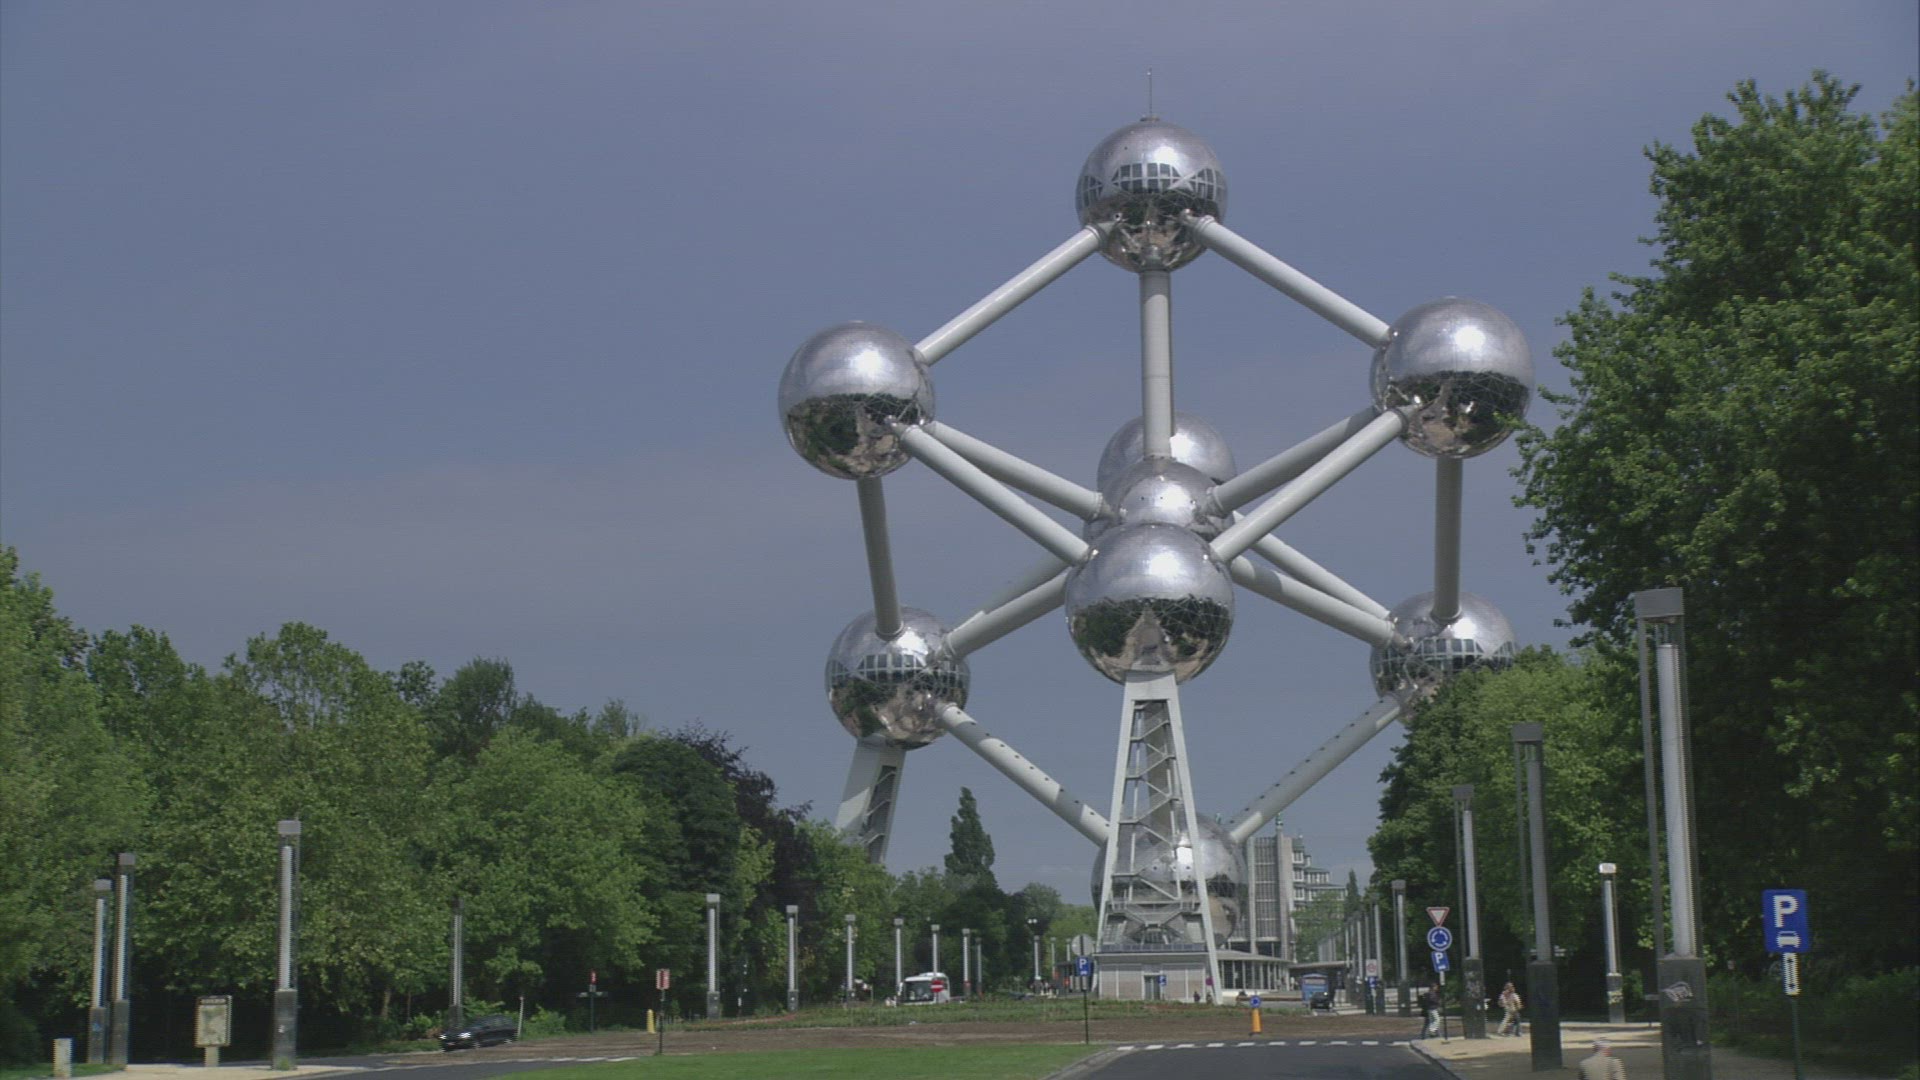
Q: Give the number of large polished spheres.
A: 9